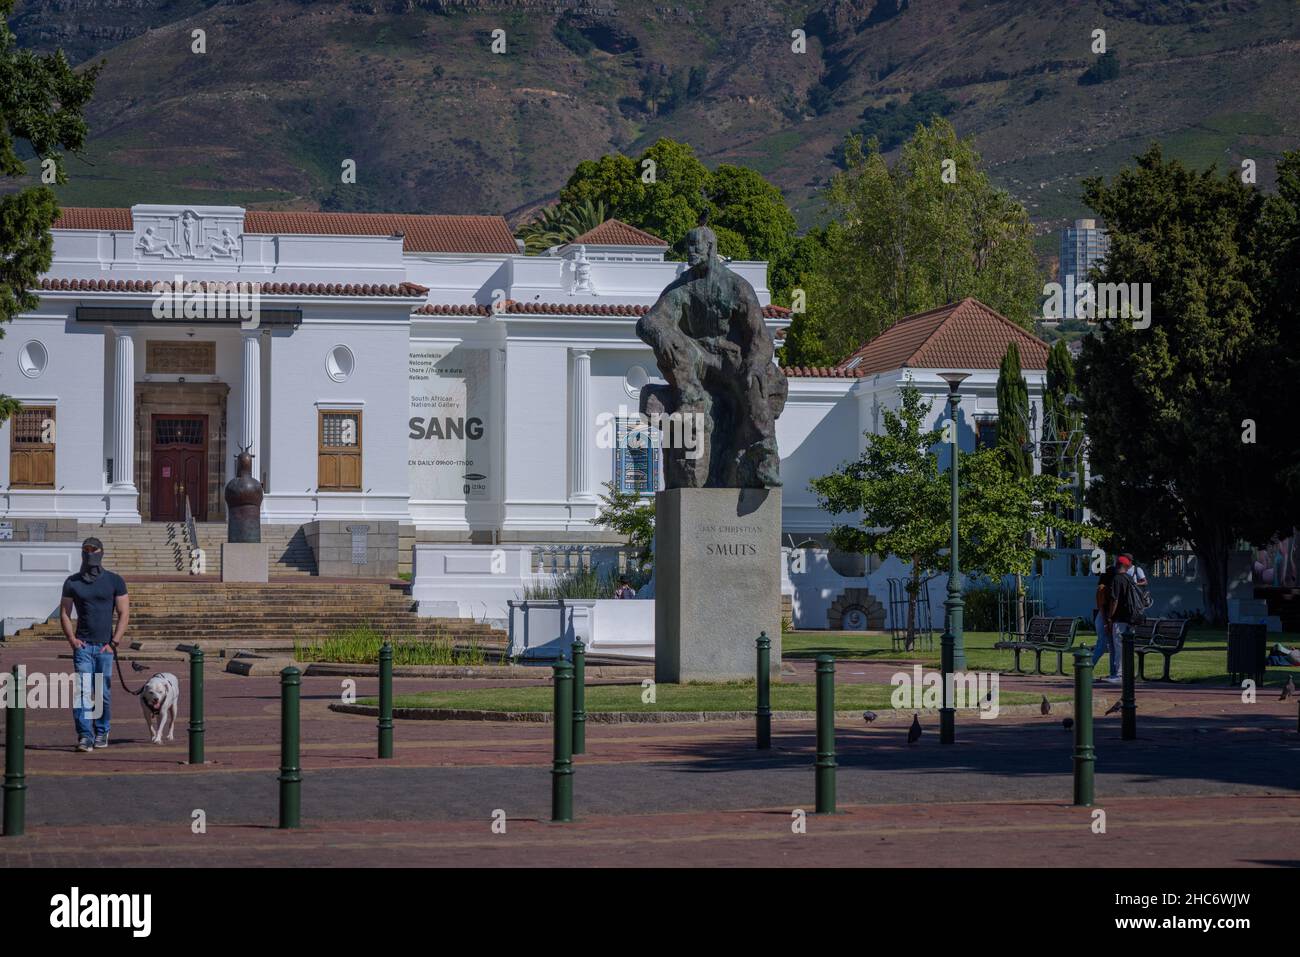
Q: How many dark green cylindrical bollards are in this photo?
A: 11